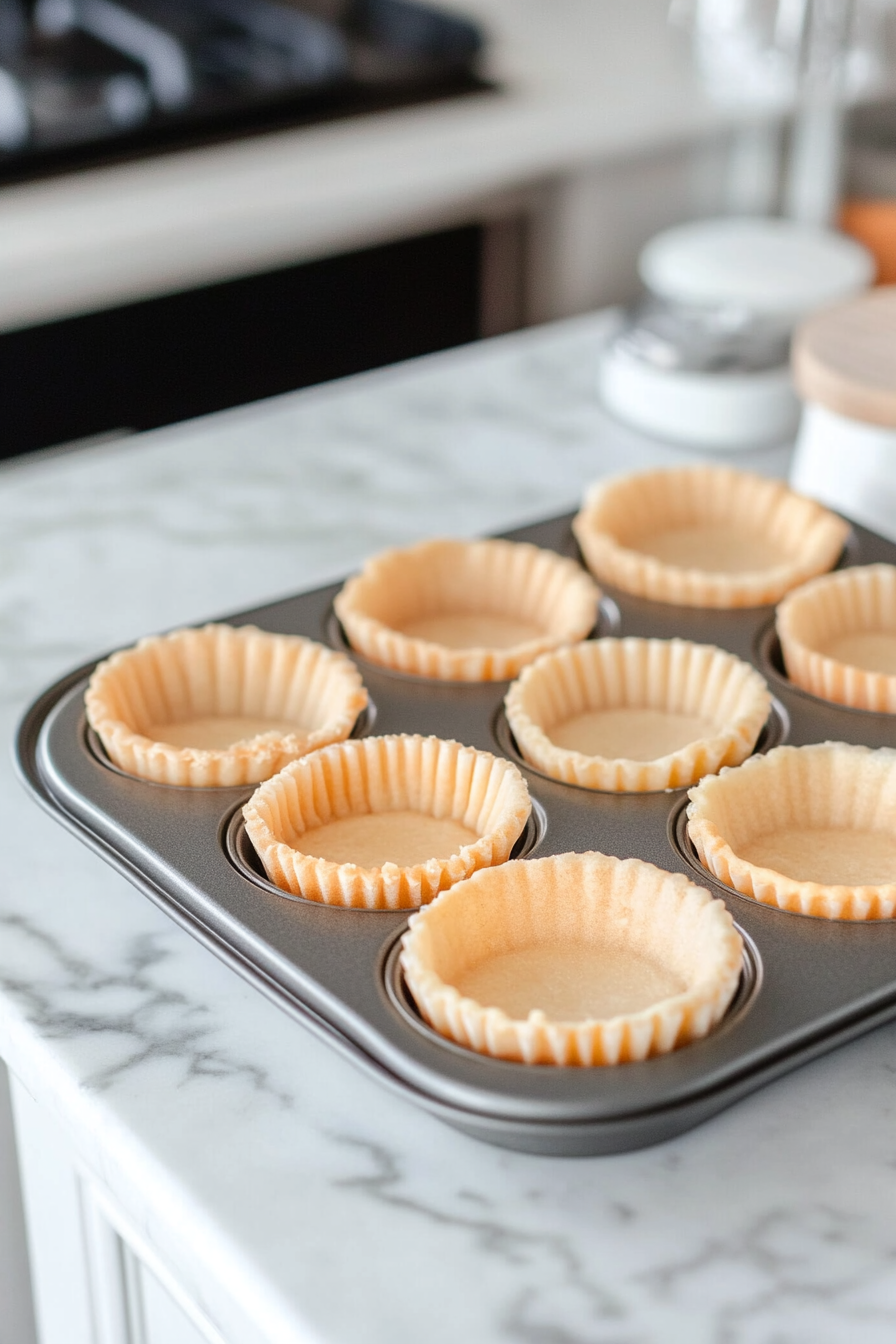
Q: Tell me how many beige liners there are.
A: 8